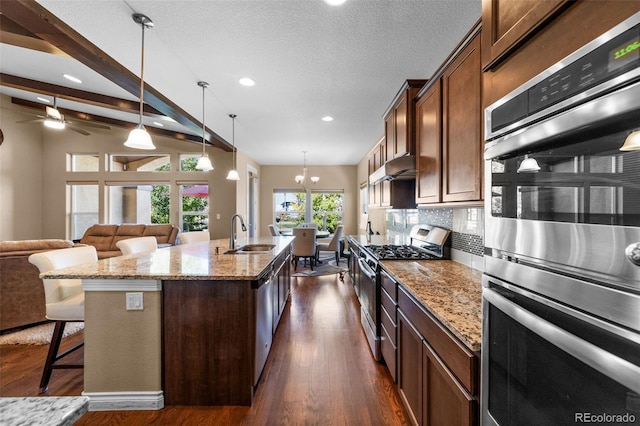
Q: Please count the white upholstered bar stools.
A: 3